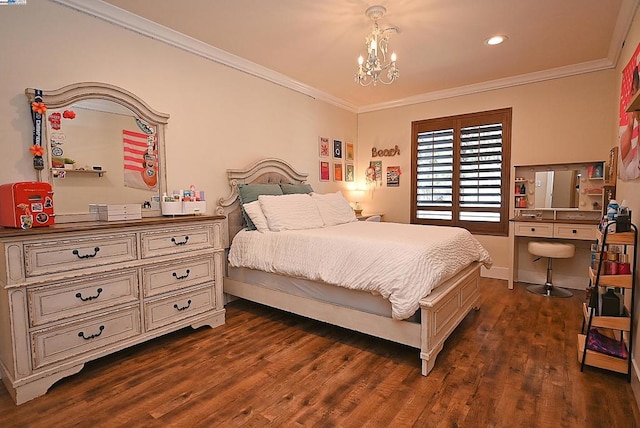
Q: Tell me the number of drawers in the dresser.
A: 6